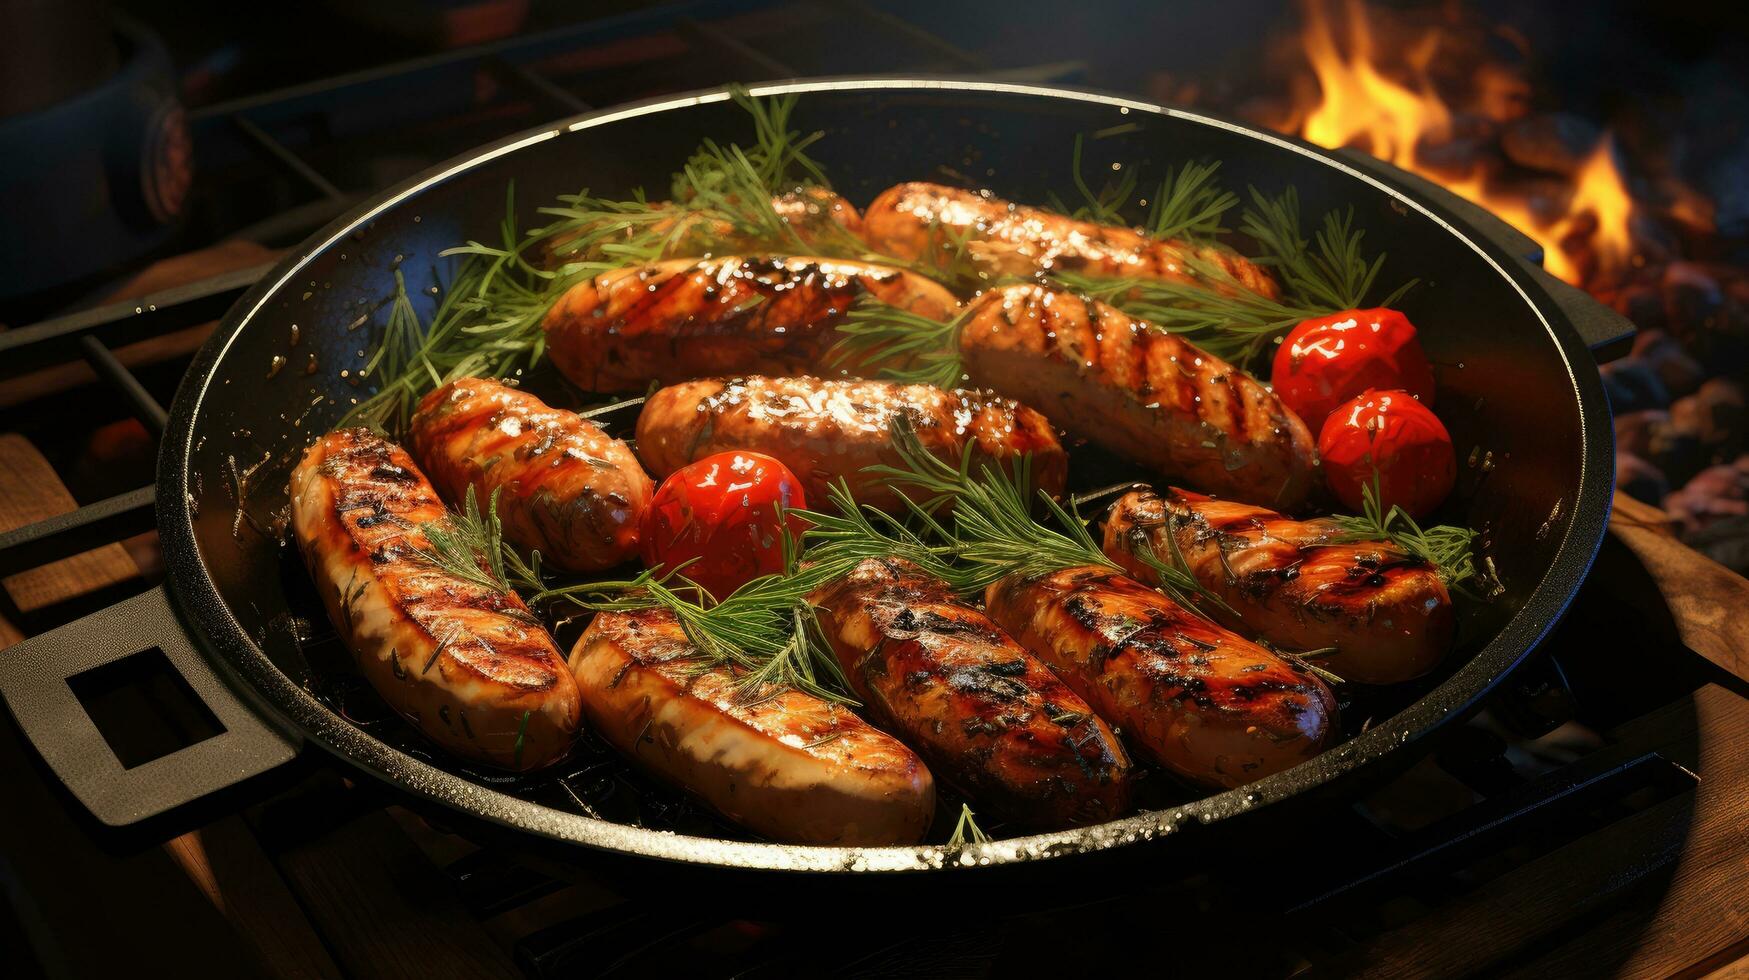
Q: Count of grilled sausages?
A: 11